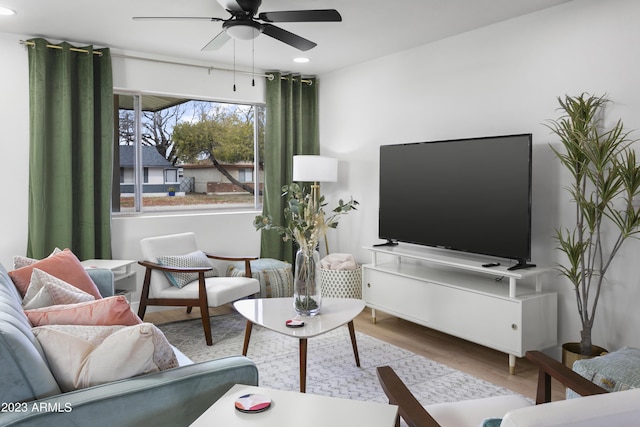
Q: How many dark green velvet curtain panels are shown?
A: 2